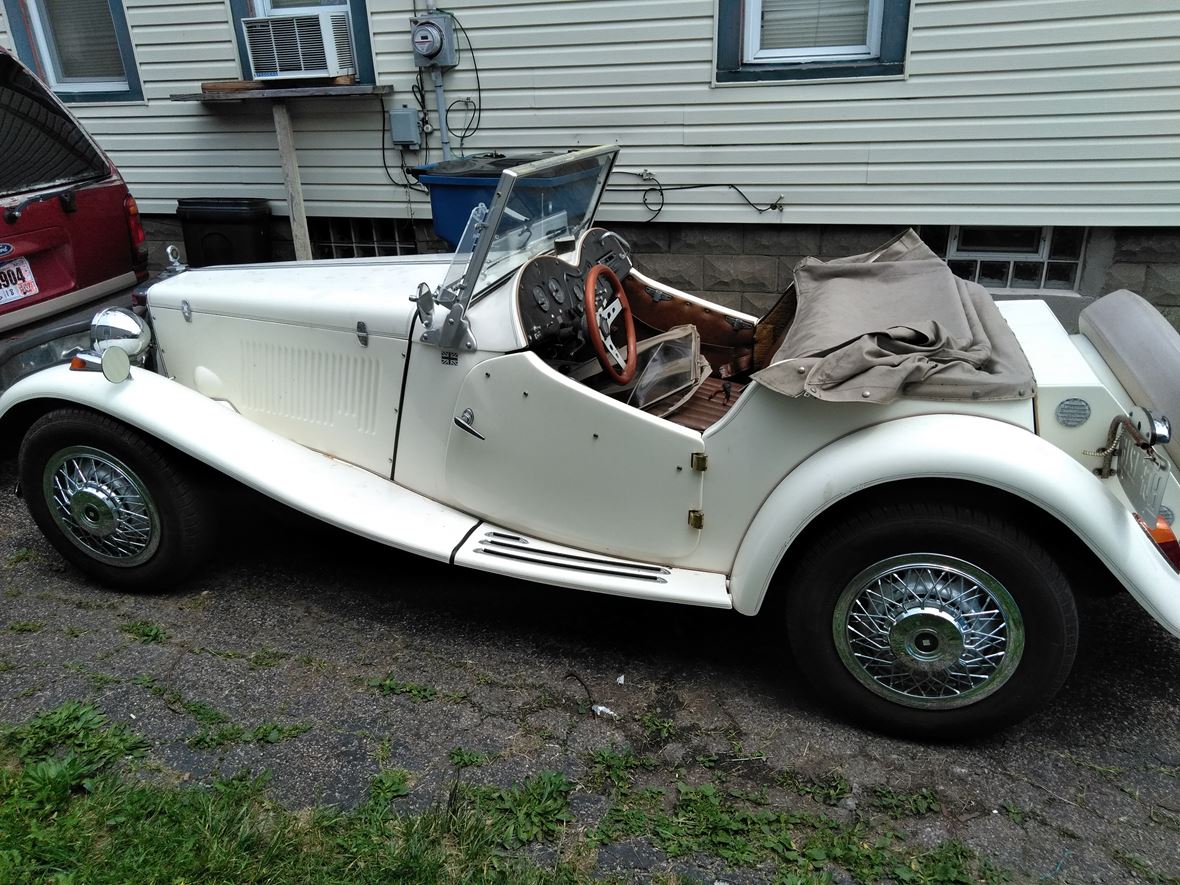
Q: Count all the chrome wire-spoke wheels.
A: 2